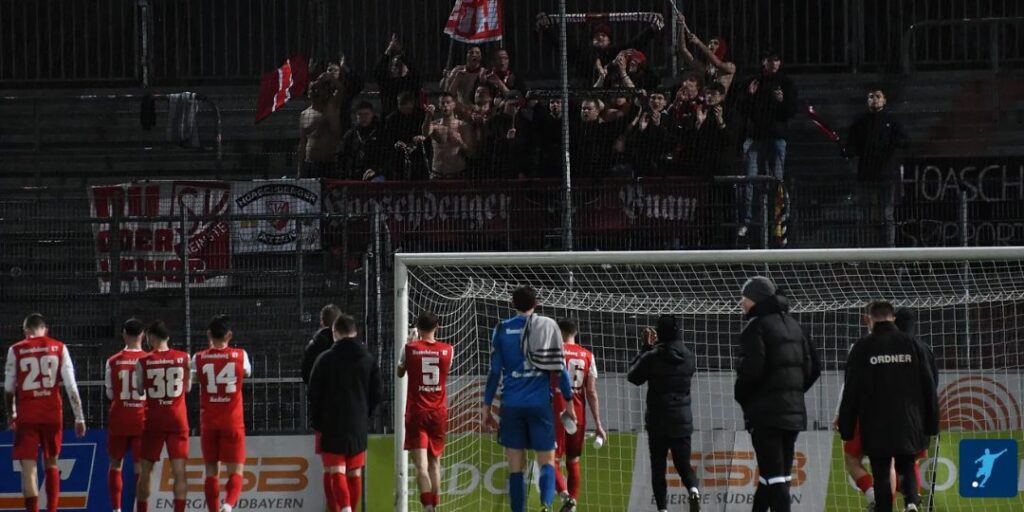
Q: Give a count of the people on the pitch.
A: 14